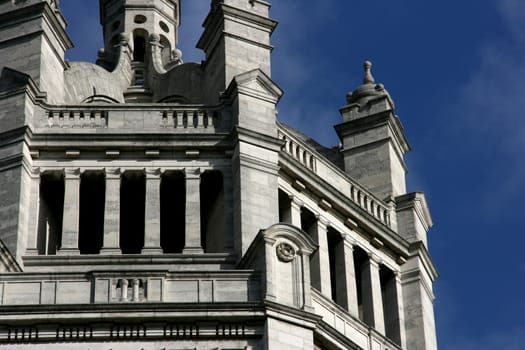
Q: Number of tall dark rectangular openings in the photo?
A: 10